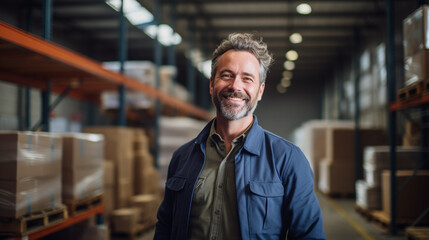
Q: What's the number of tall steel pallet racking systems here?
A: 2